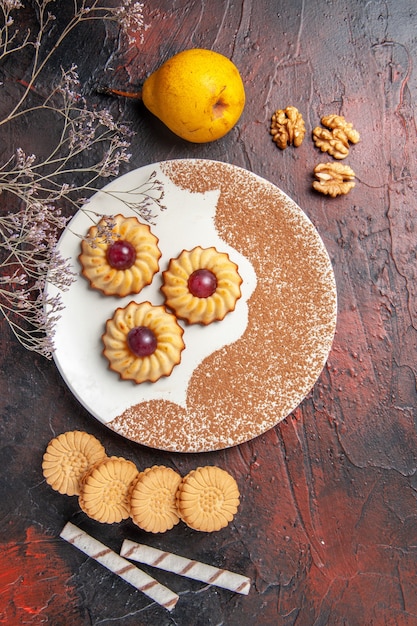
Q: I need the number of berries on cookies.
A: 3